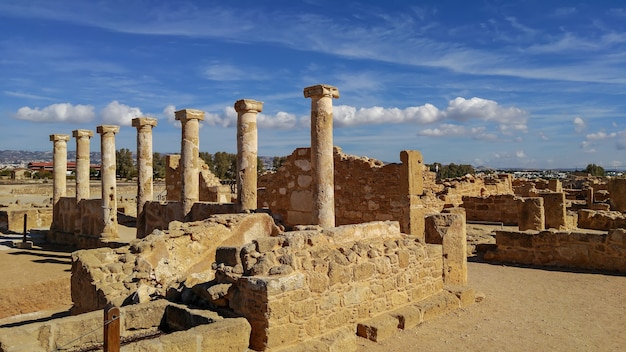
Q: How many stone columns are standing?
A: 7